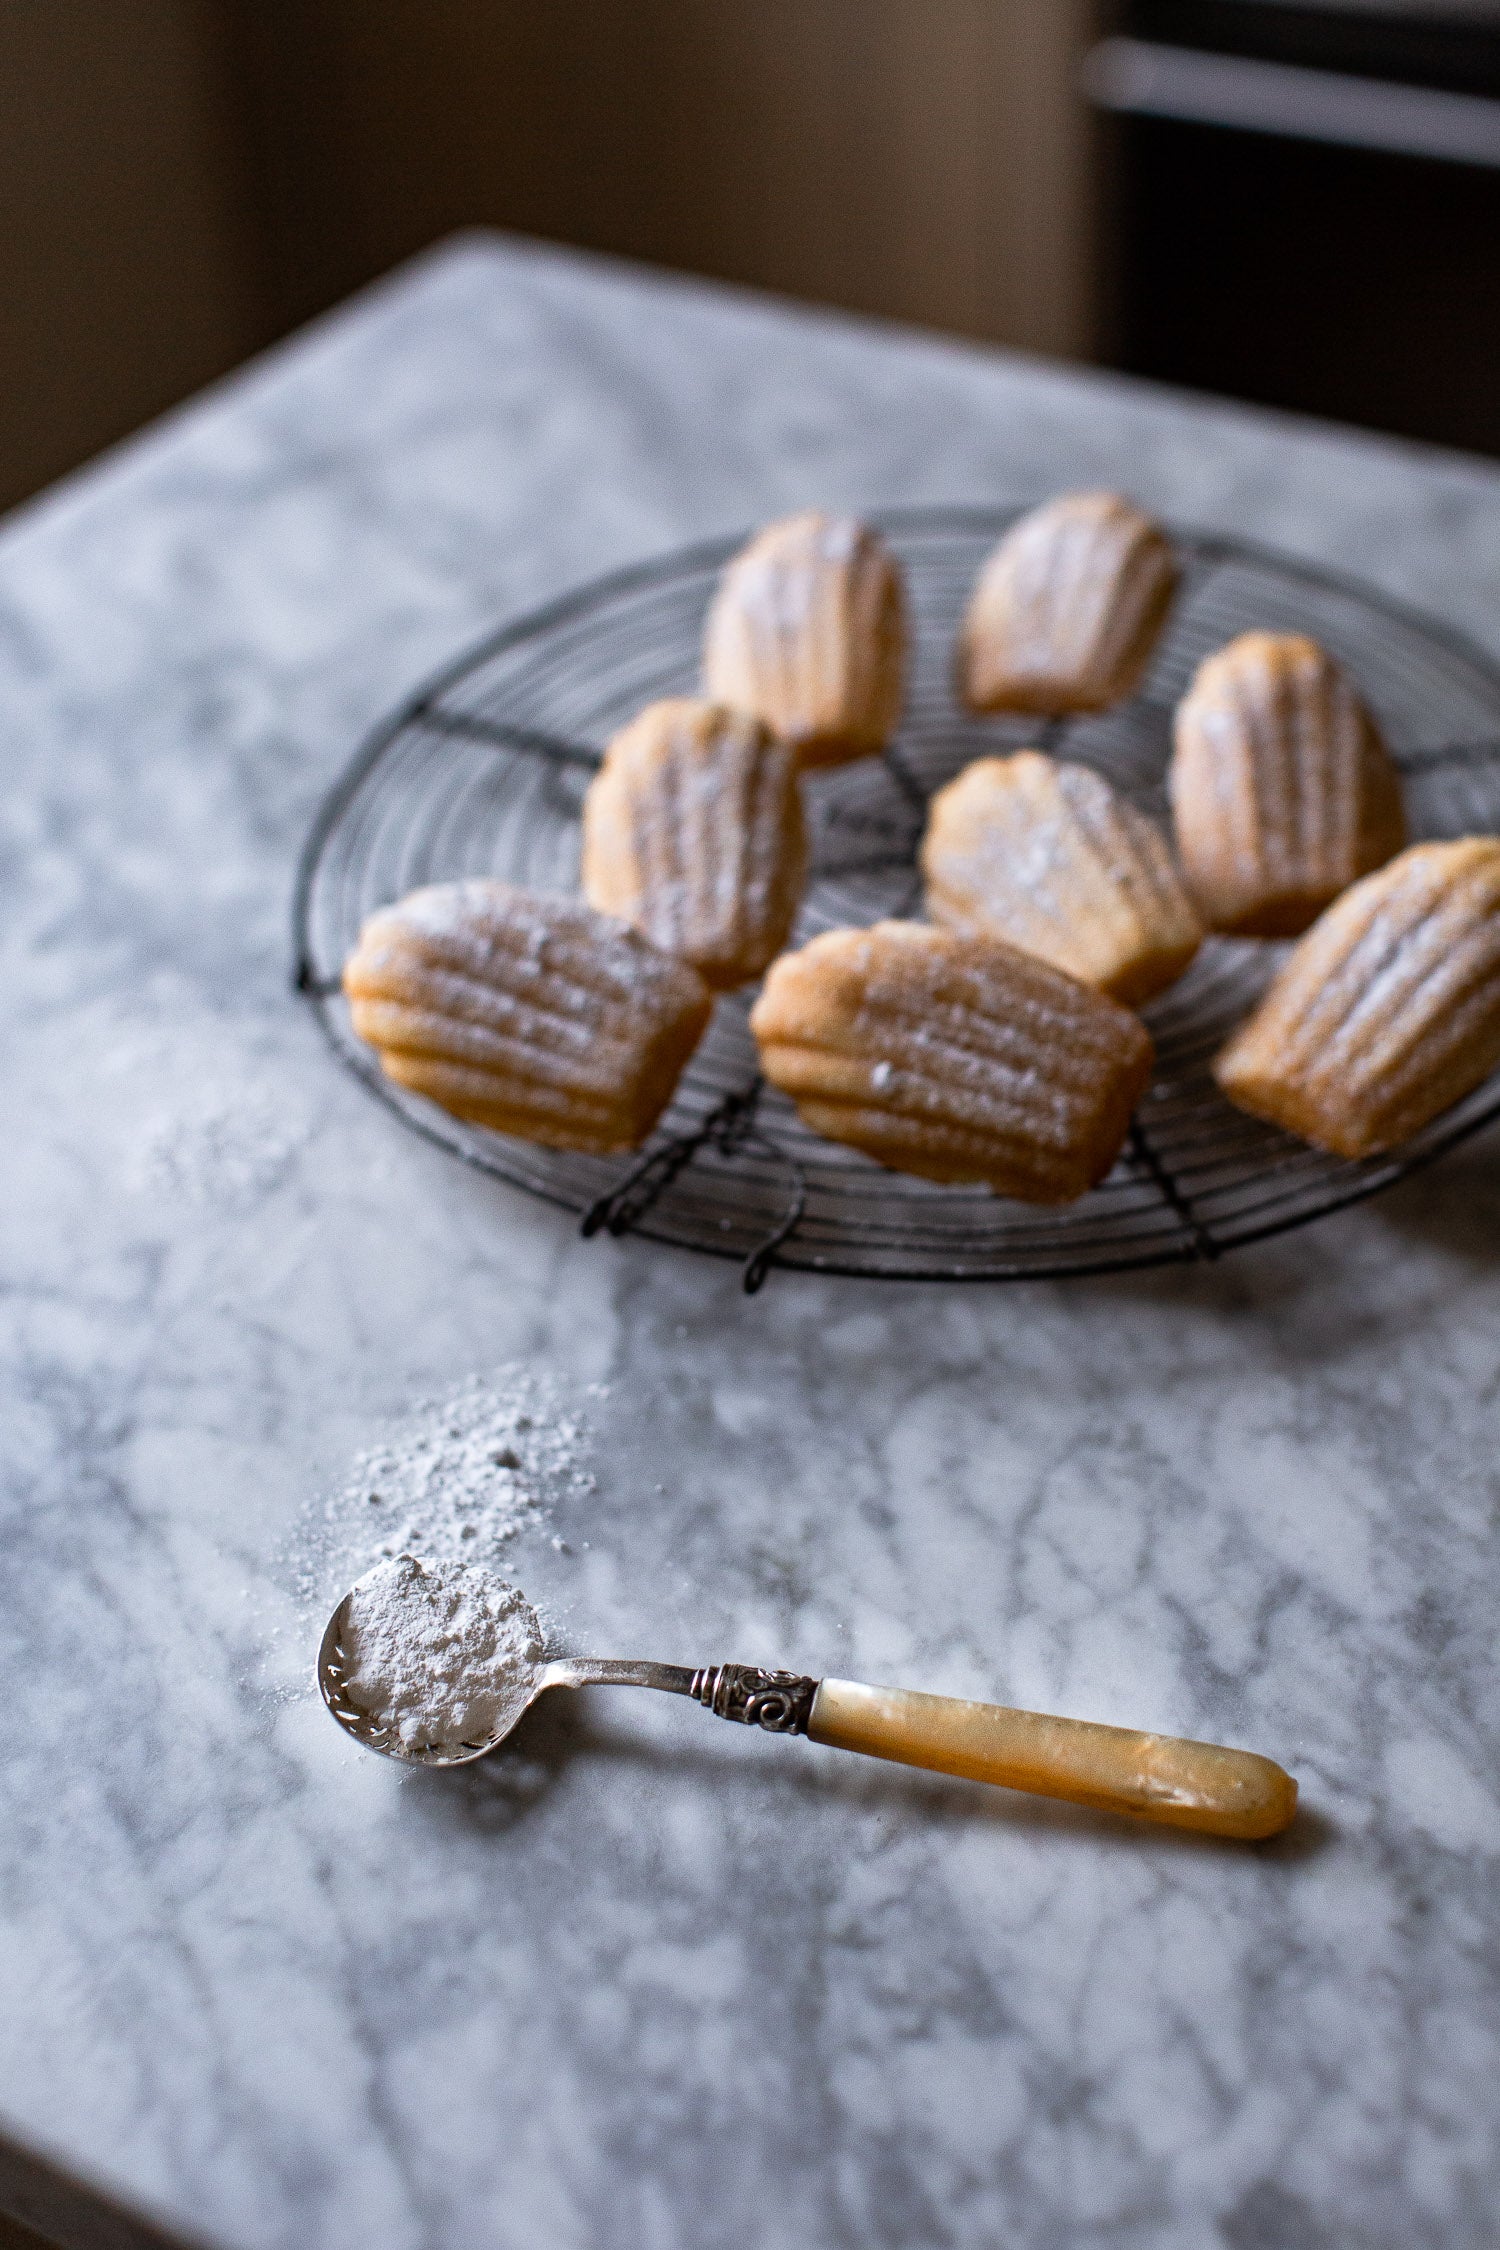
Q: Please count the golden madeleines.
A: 8